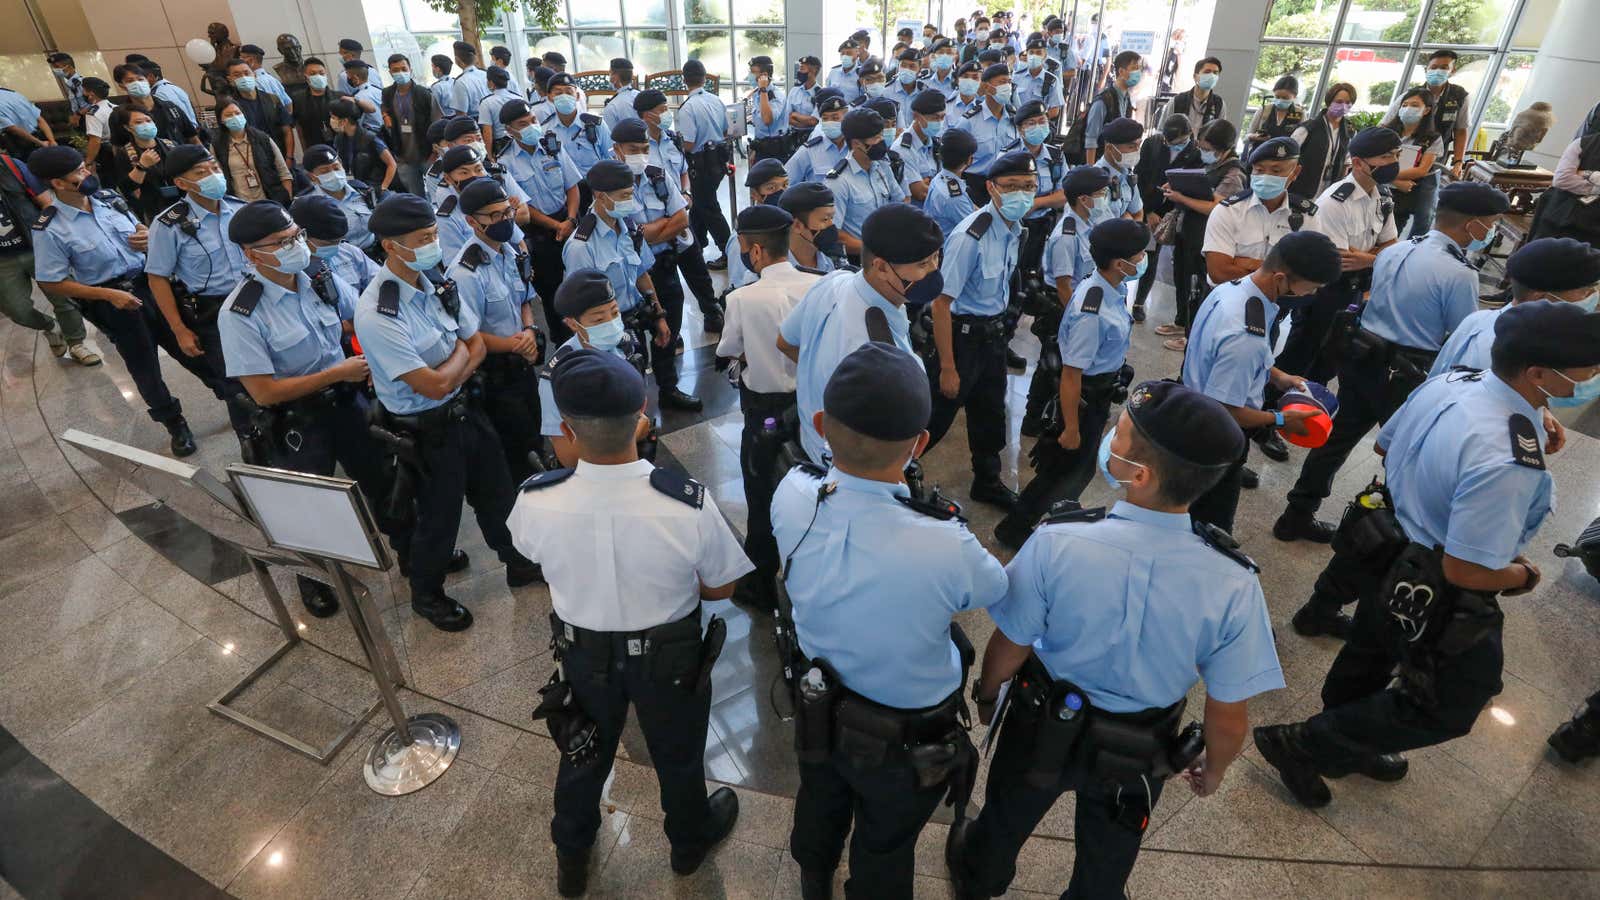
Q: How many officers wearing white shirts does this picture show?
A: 5